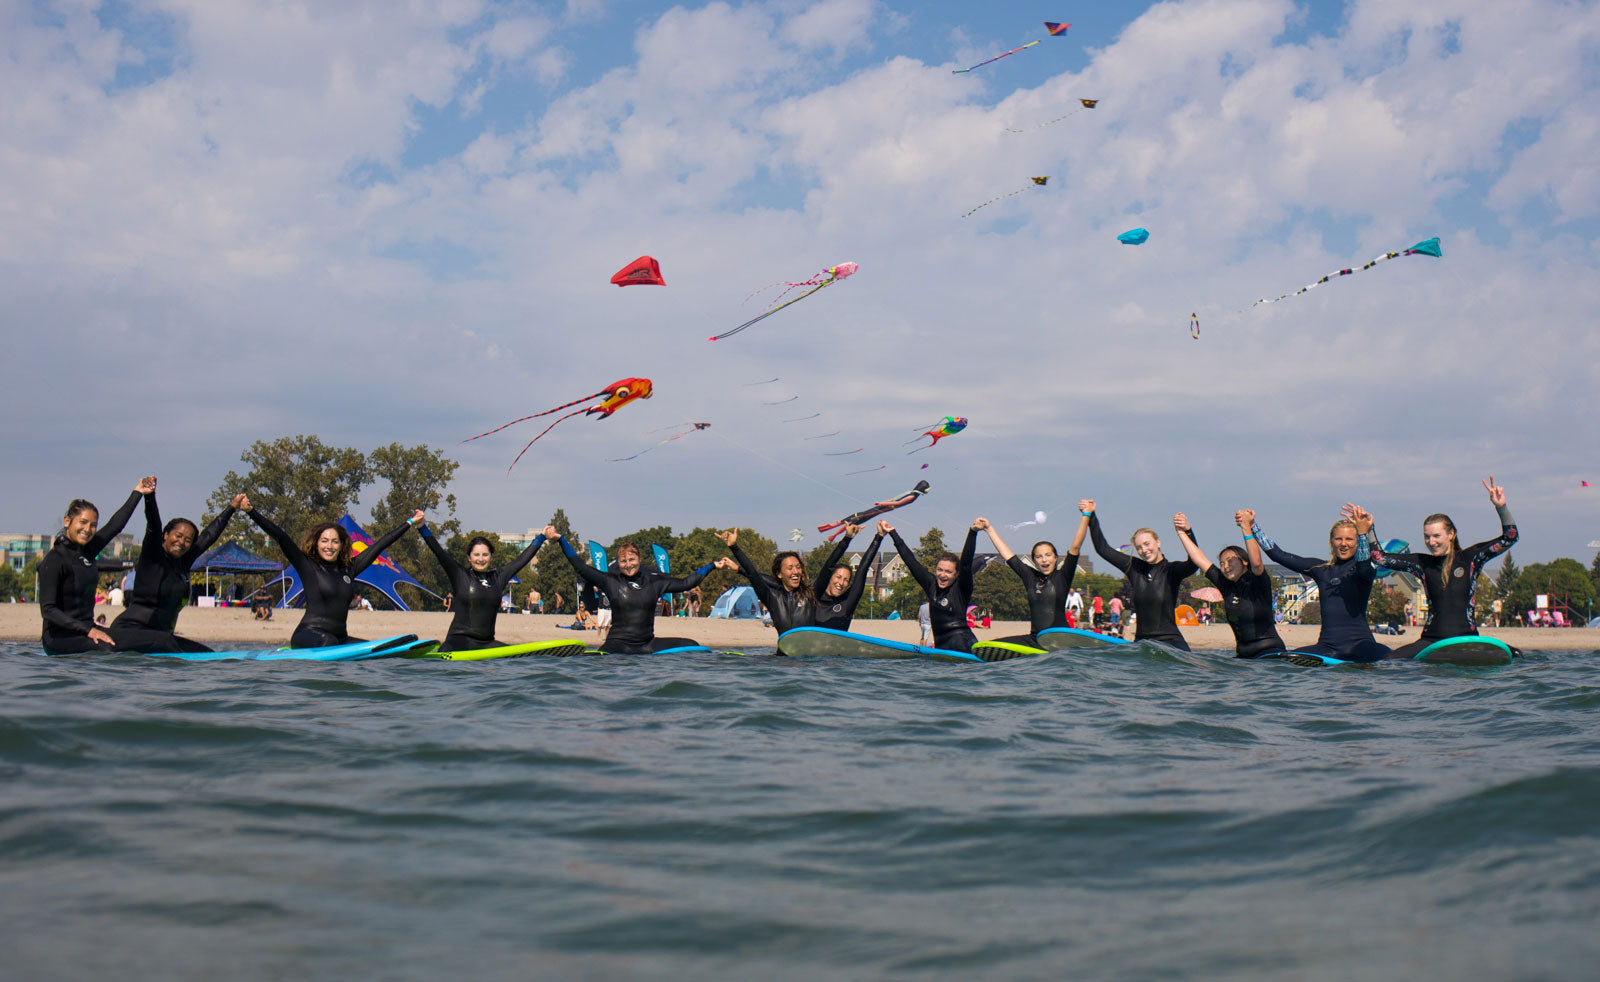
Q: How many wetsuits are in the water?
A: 13